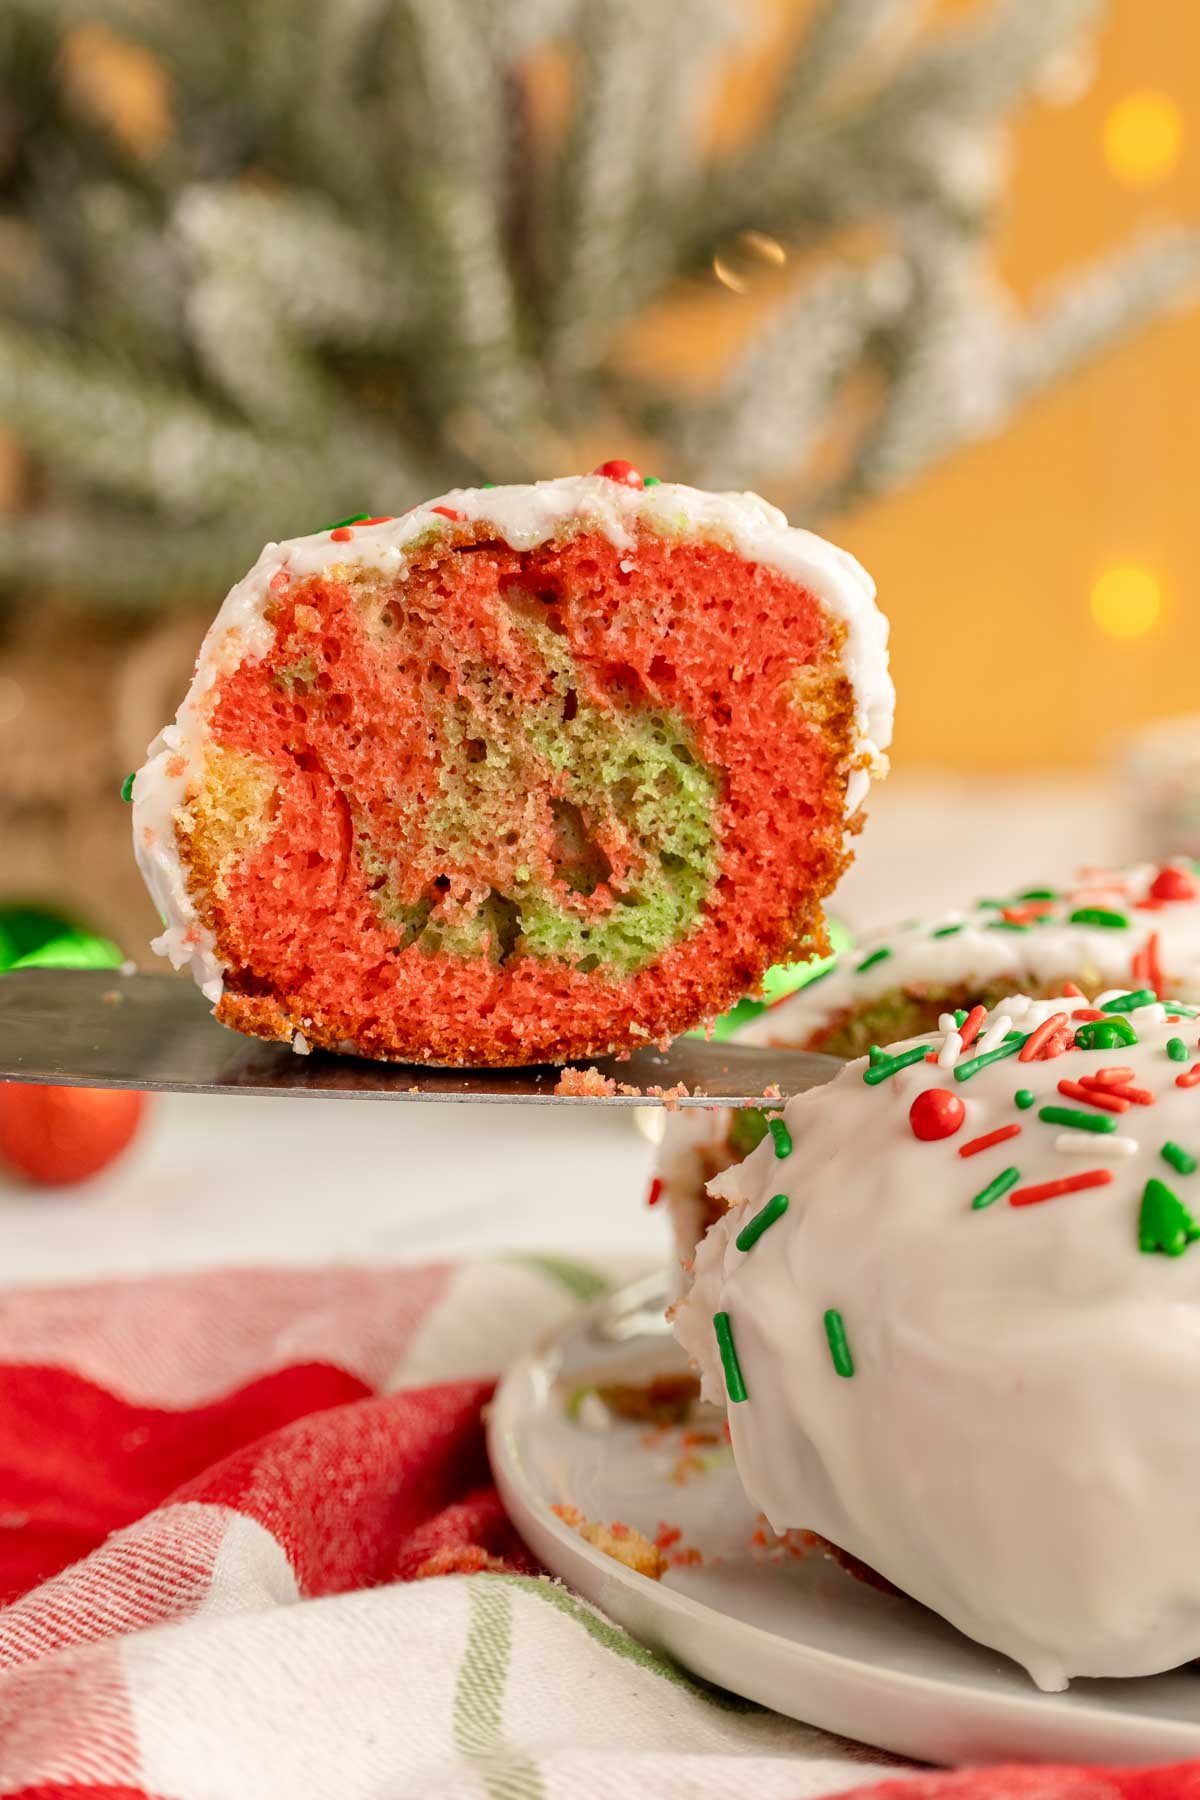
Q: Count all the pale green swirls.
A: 1